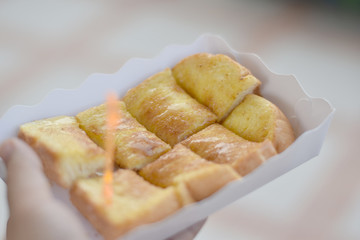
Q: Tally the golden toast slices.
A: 8